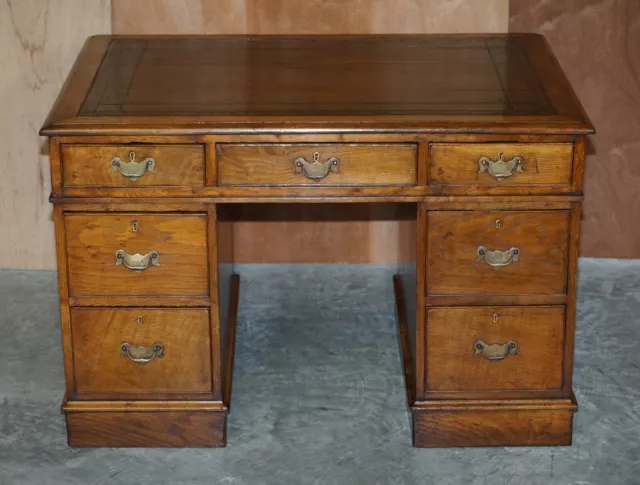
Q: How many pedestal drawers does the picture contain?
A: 4